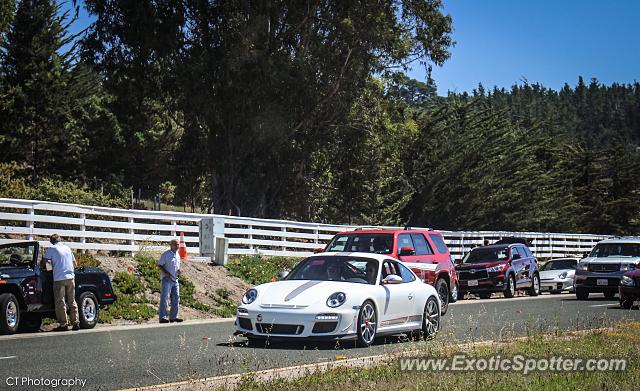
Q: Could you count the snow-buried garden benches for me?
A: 0